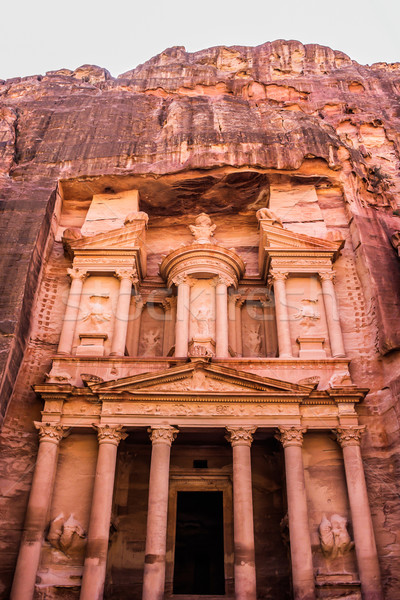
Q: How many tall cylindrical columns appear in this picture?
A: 12